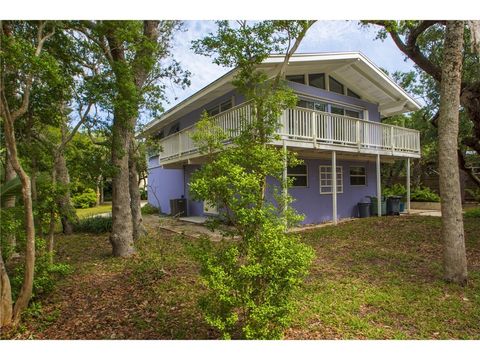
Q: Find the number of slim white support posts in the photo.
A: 4